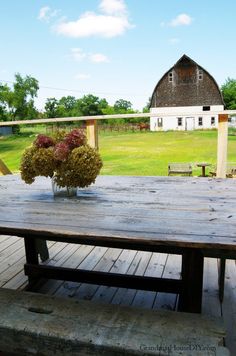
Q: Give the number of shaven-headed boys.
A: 0